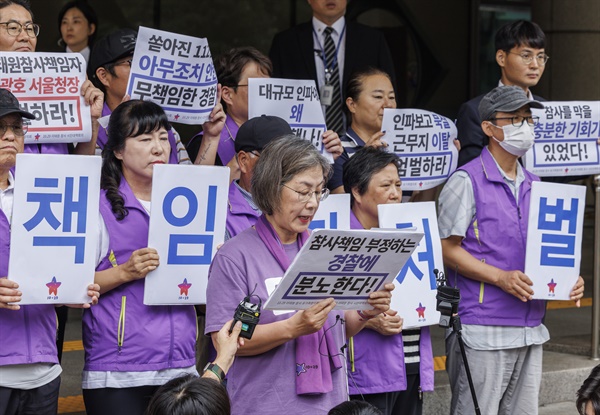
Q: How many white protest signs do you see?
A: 11